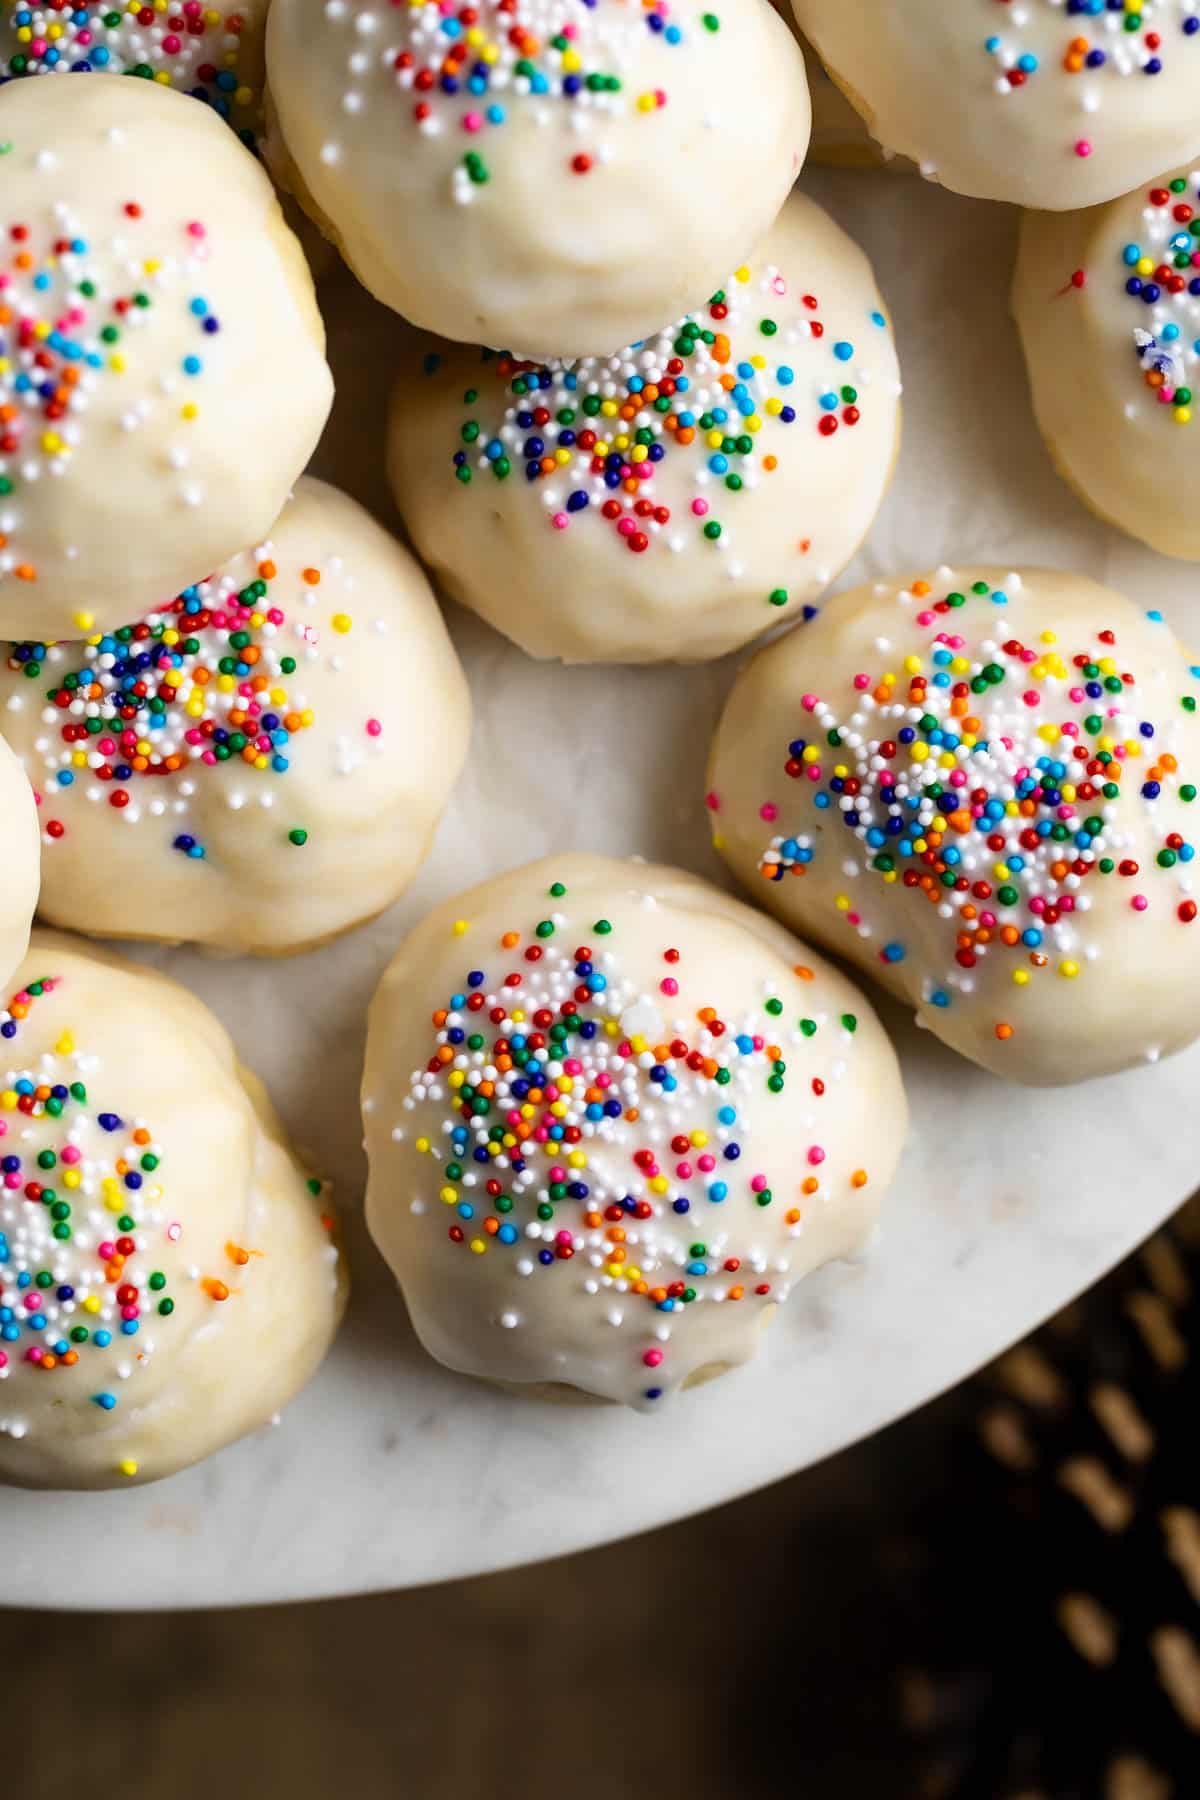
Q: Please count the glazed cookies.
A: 11